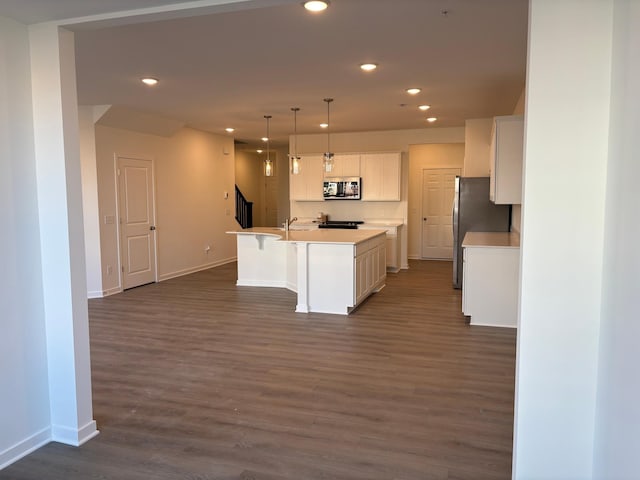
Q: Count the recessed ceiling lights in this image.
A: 10